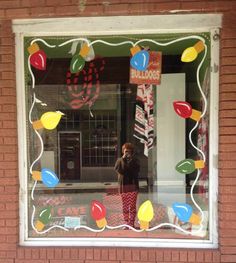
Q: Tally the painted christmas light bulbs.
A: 12